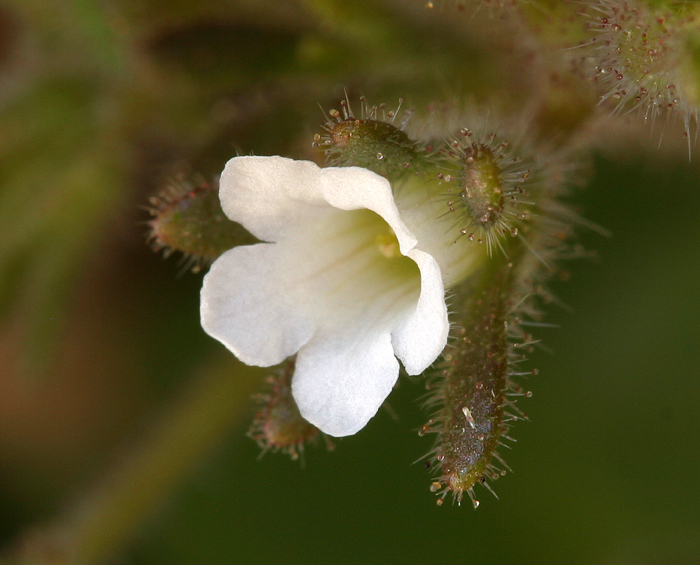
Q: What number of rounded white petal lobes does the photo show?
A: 5